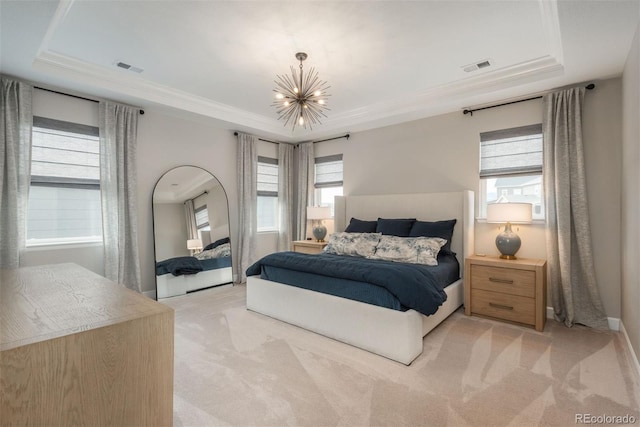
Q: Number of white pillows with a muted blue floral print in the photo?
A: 2